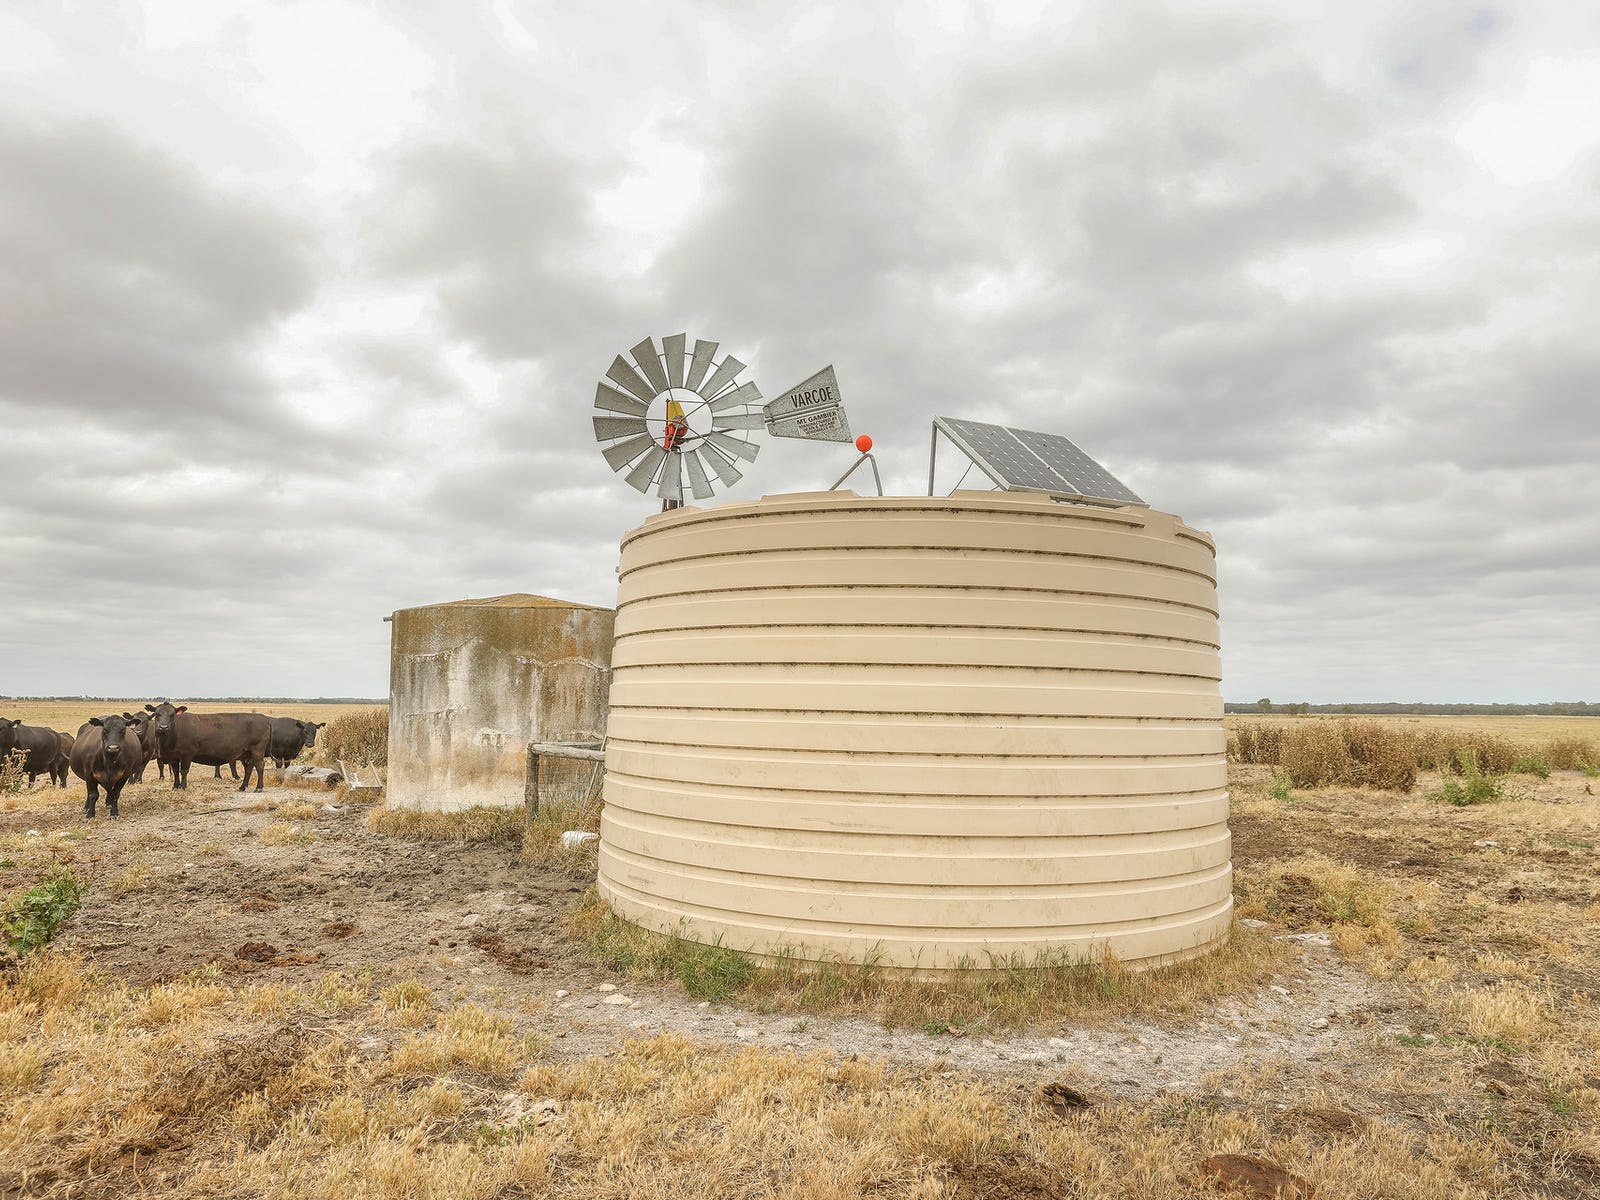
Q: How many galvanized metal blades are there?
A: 15